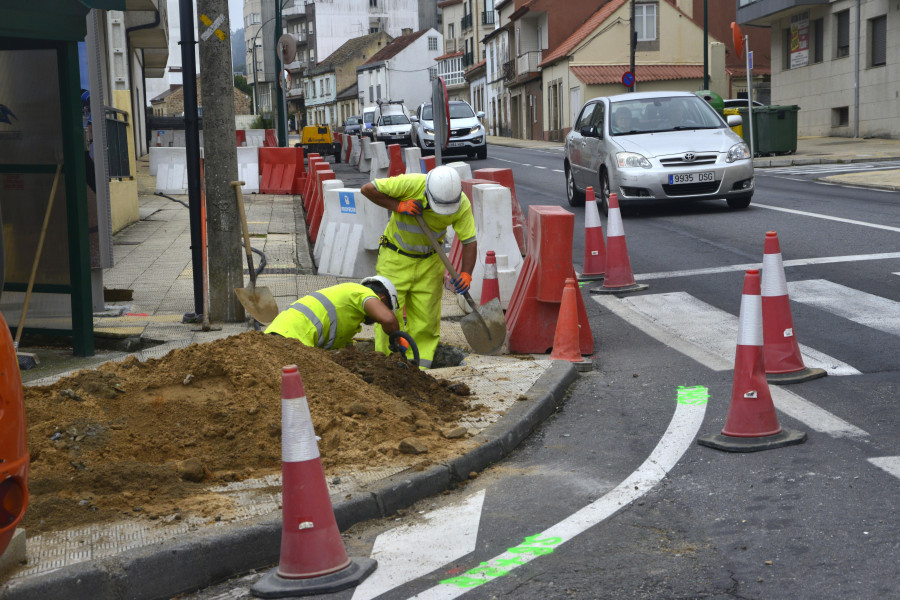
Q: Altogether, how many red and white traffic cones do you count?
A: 6